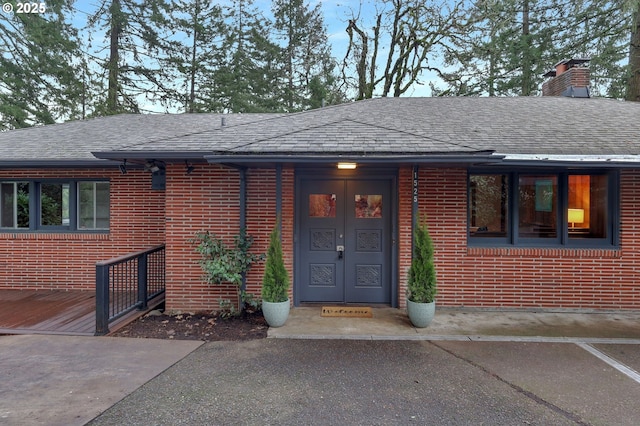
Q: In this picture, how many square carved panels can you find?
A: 4